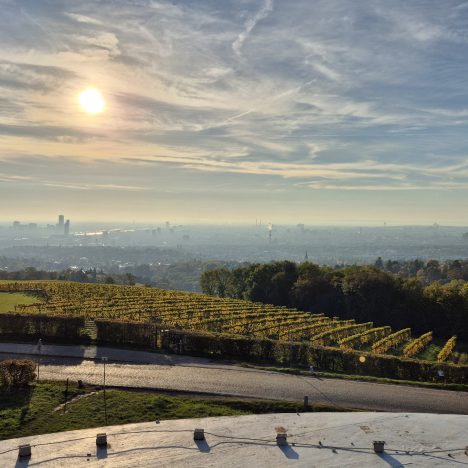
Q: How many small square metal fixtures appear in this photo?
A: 5